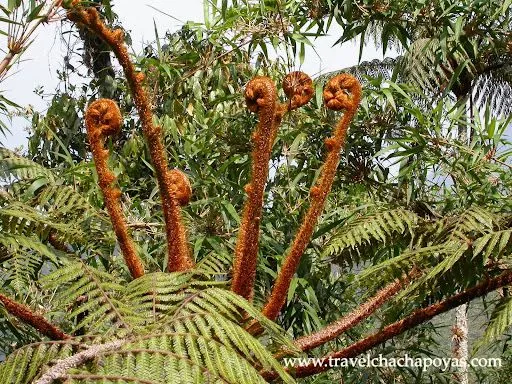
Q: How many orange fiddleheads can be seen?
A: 5